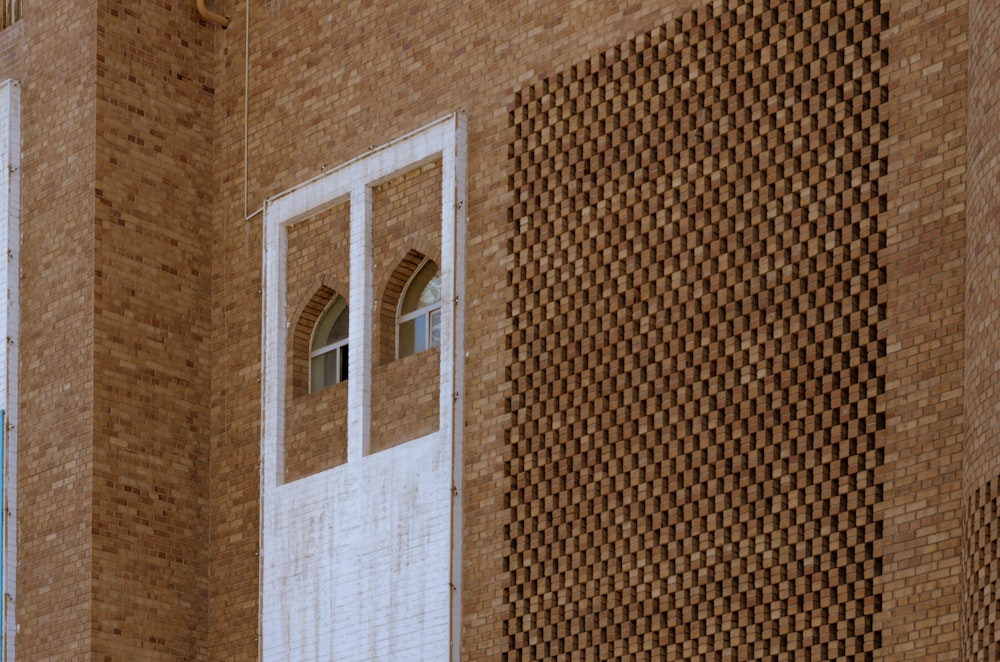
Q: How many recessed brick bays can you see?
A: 2